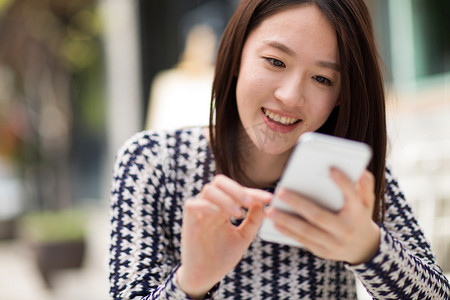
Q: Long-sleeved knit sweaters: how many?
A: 1